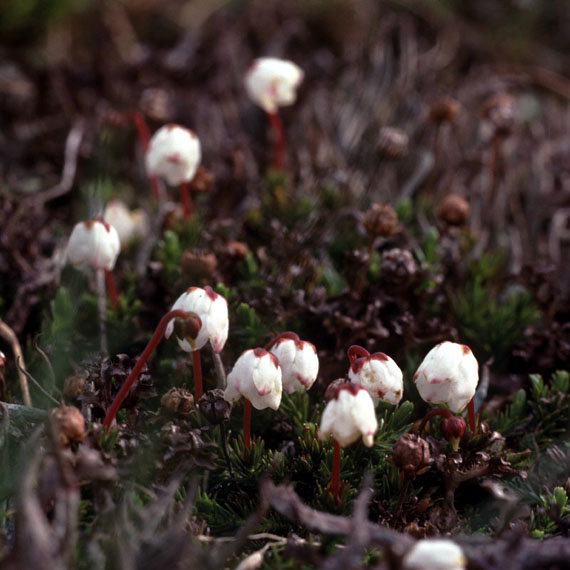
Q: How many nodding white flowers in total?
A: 11